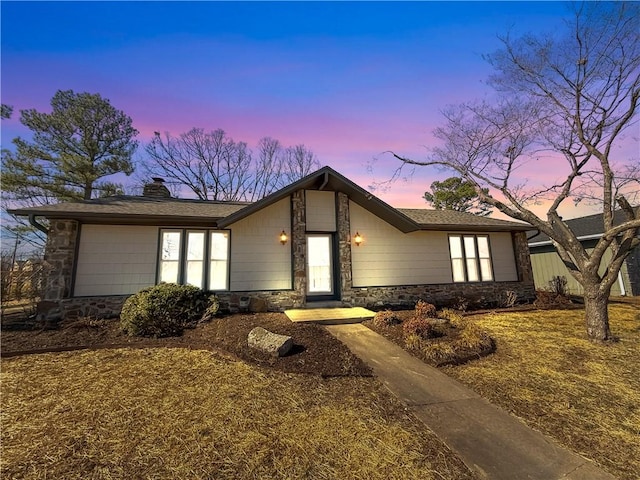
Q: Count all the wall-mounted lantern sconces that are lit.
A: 2